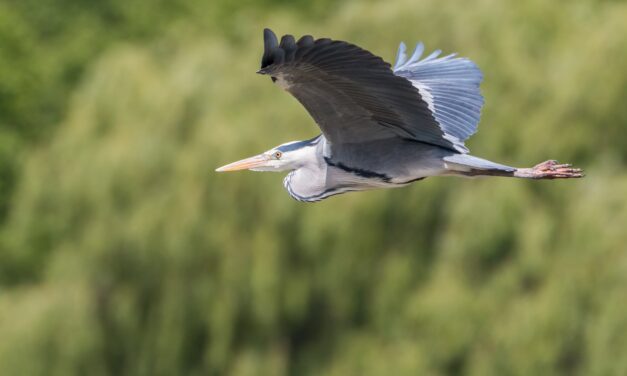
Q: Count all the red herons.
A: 0